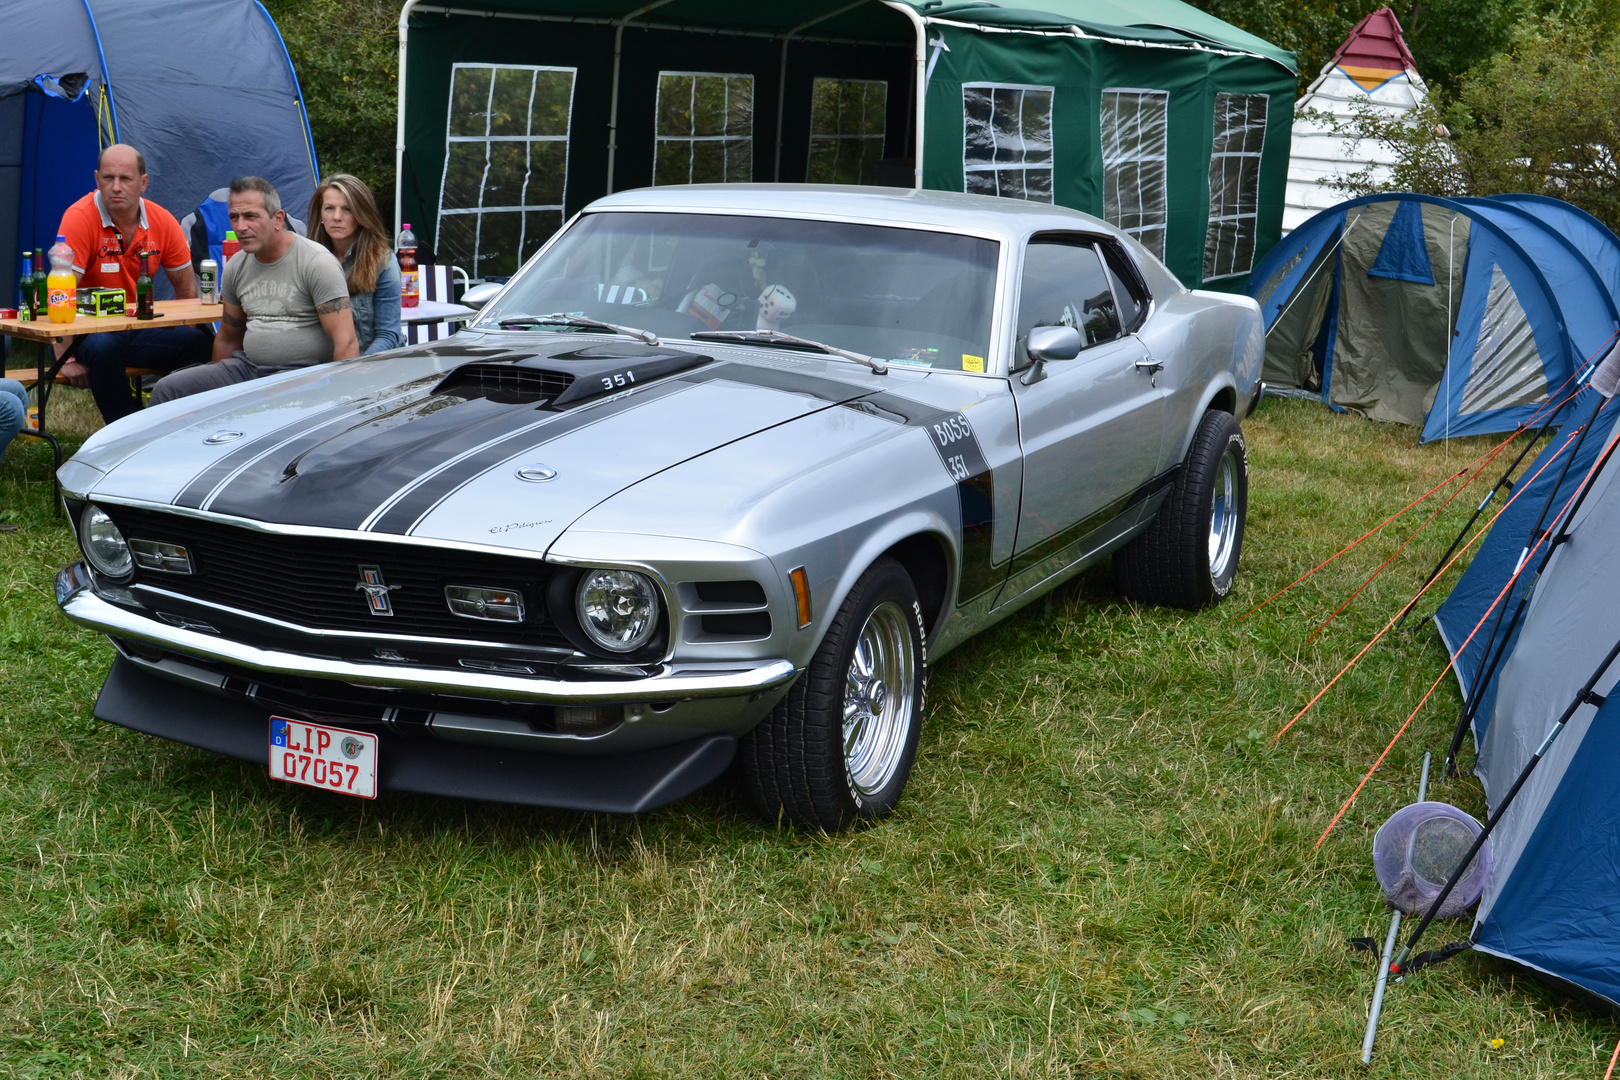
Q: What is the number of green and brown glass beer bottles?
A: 3